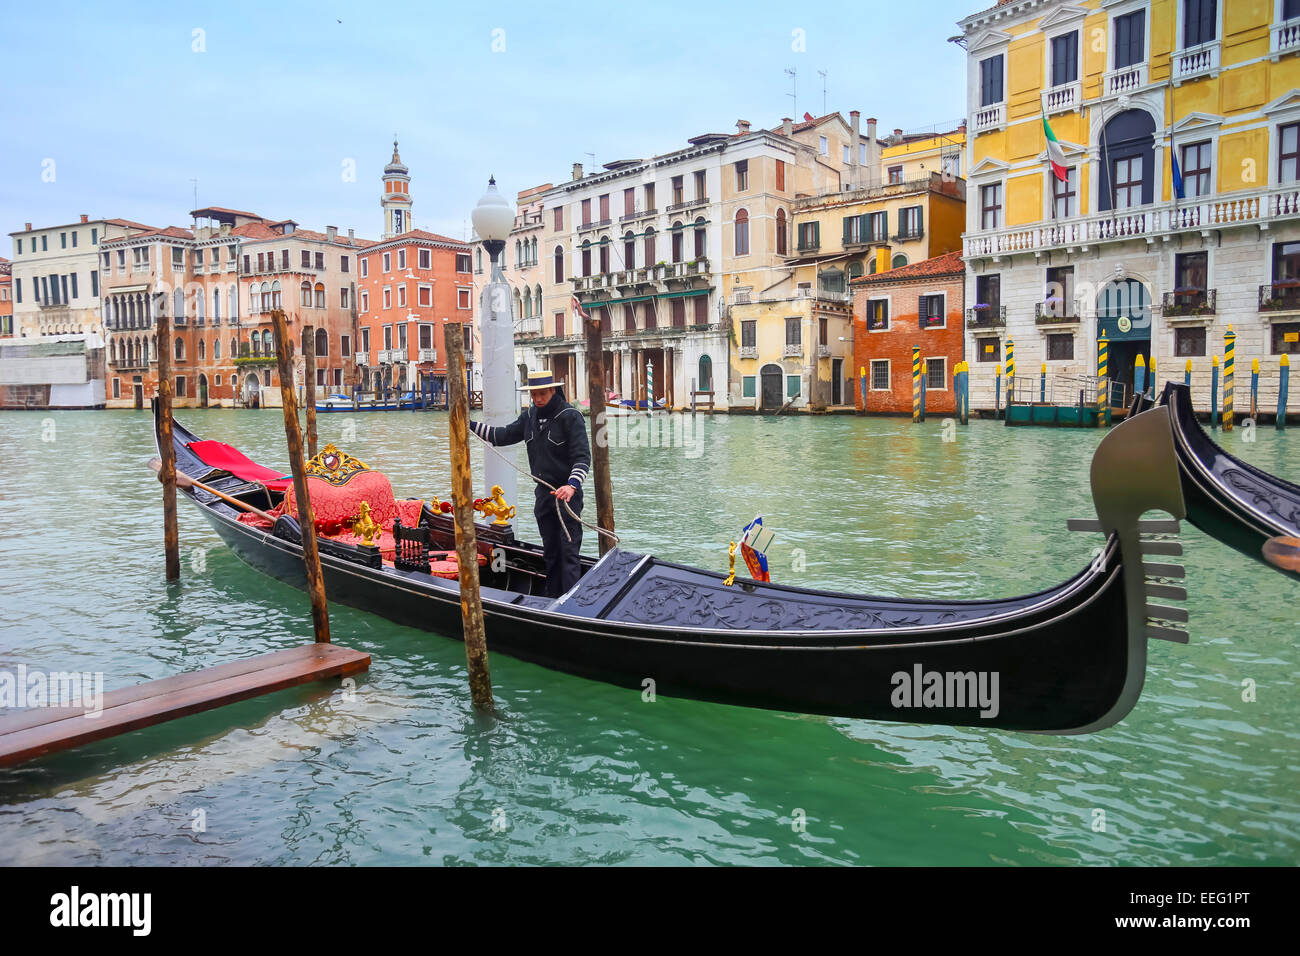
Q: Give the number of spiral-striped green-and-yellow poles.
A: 4